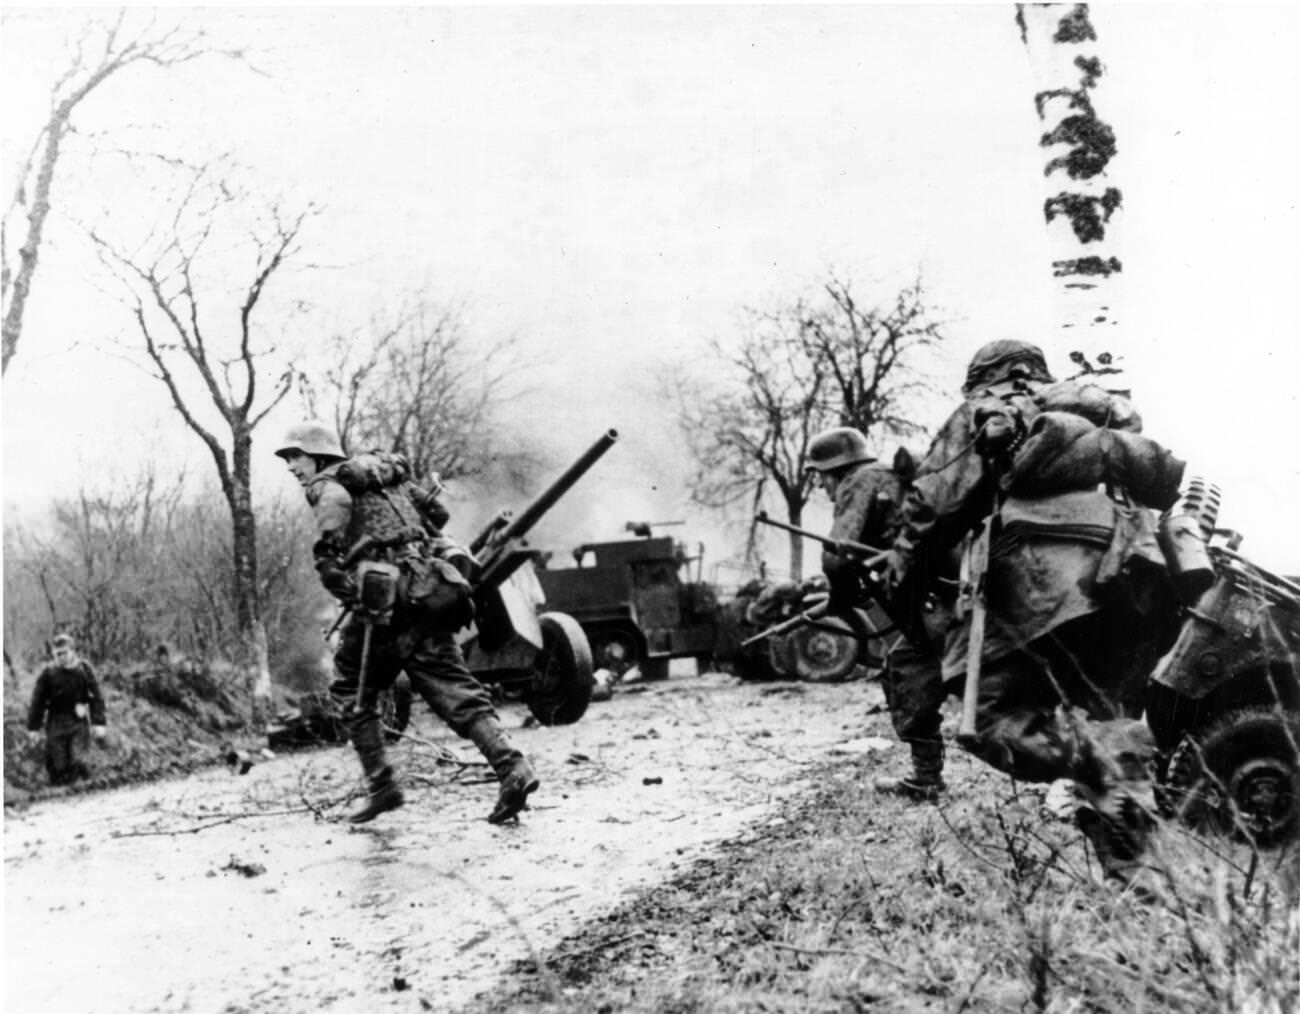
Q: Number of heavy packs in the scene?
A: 2